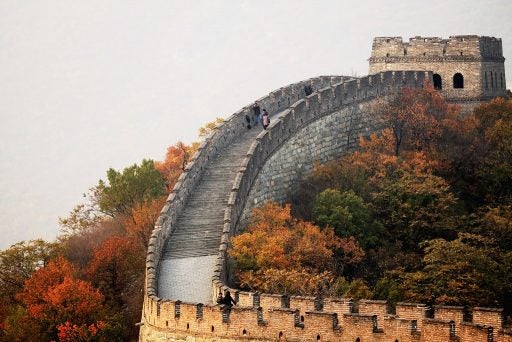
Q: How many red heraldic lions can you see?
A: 0